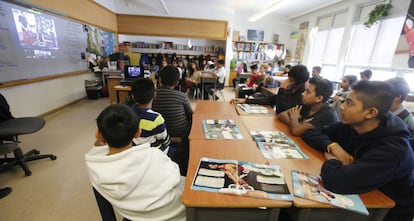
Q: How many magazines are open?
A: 5